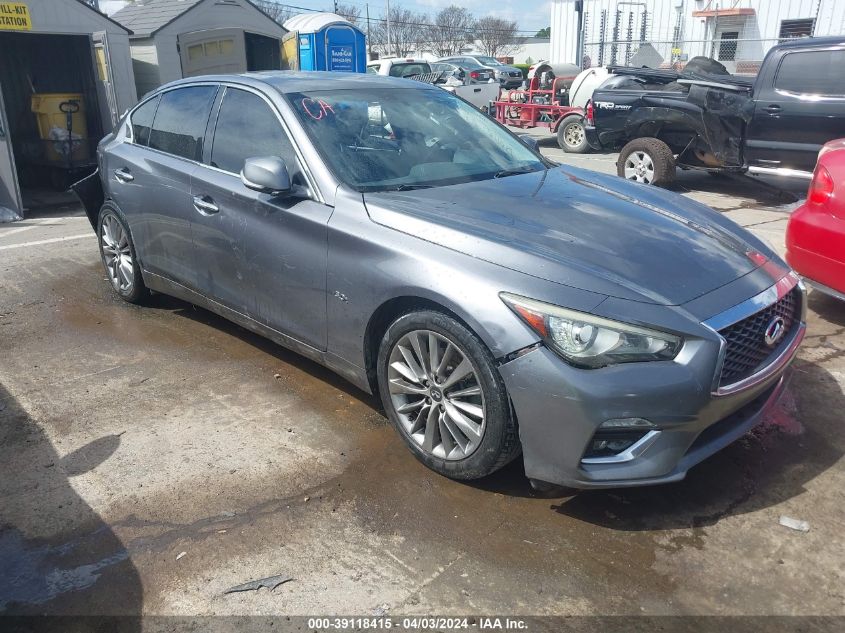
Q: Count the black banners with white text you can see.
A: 1